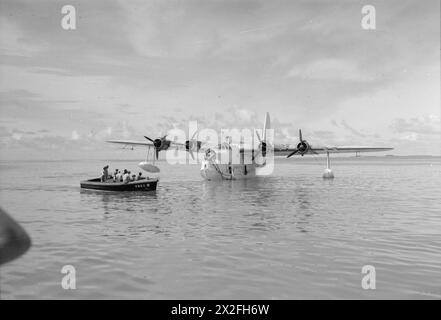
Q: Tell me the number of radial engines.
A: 4